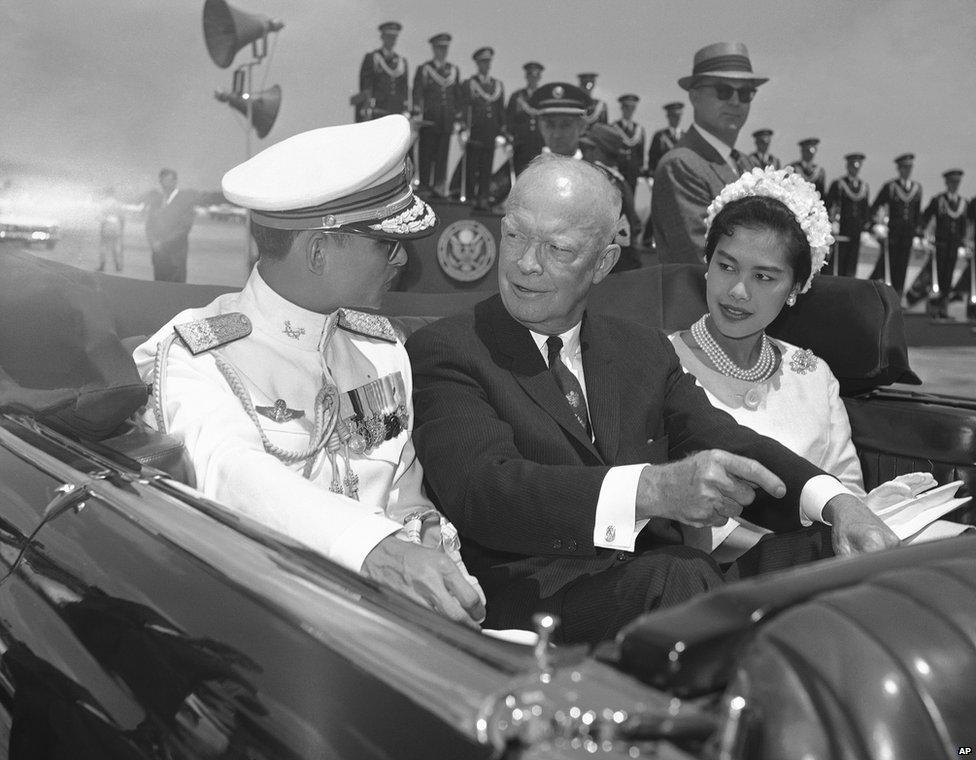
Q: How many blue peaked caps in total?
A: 0